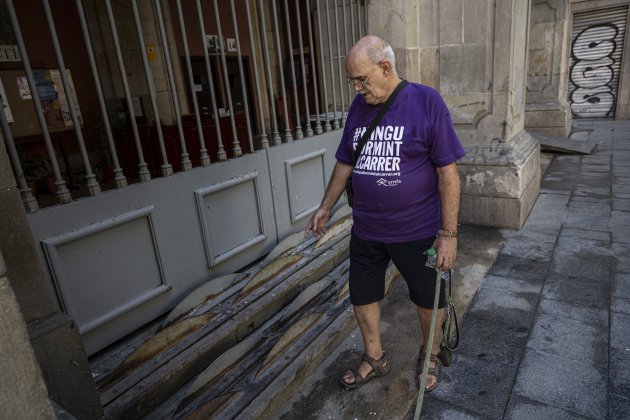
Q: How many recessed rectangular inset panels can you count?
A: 3